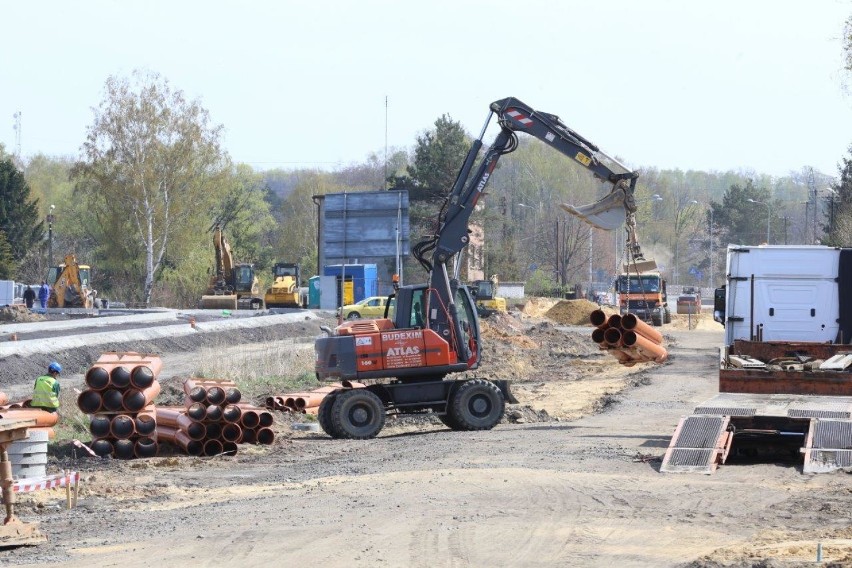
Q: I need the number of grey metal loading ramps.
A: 2